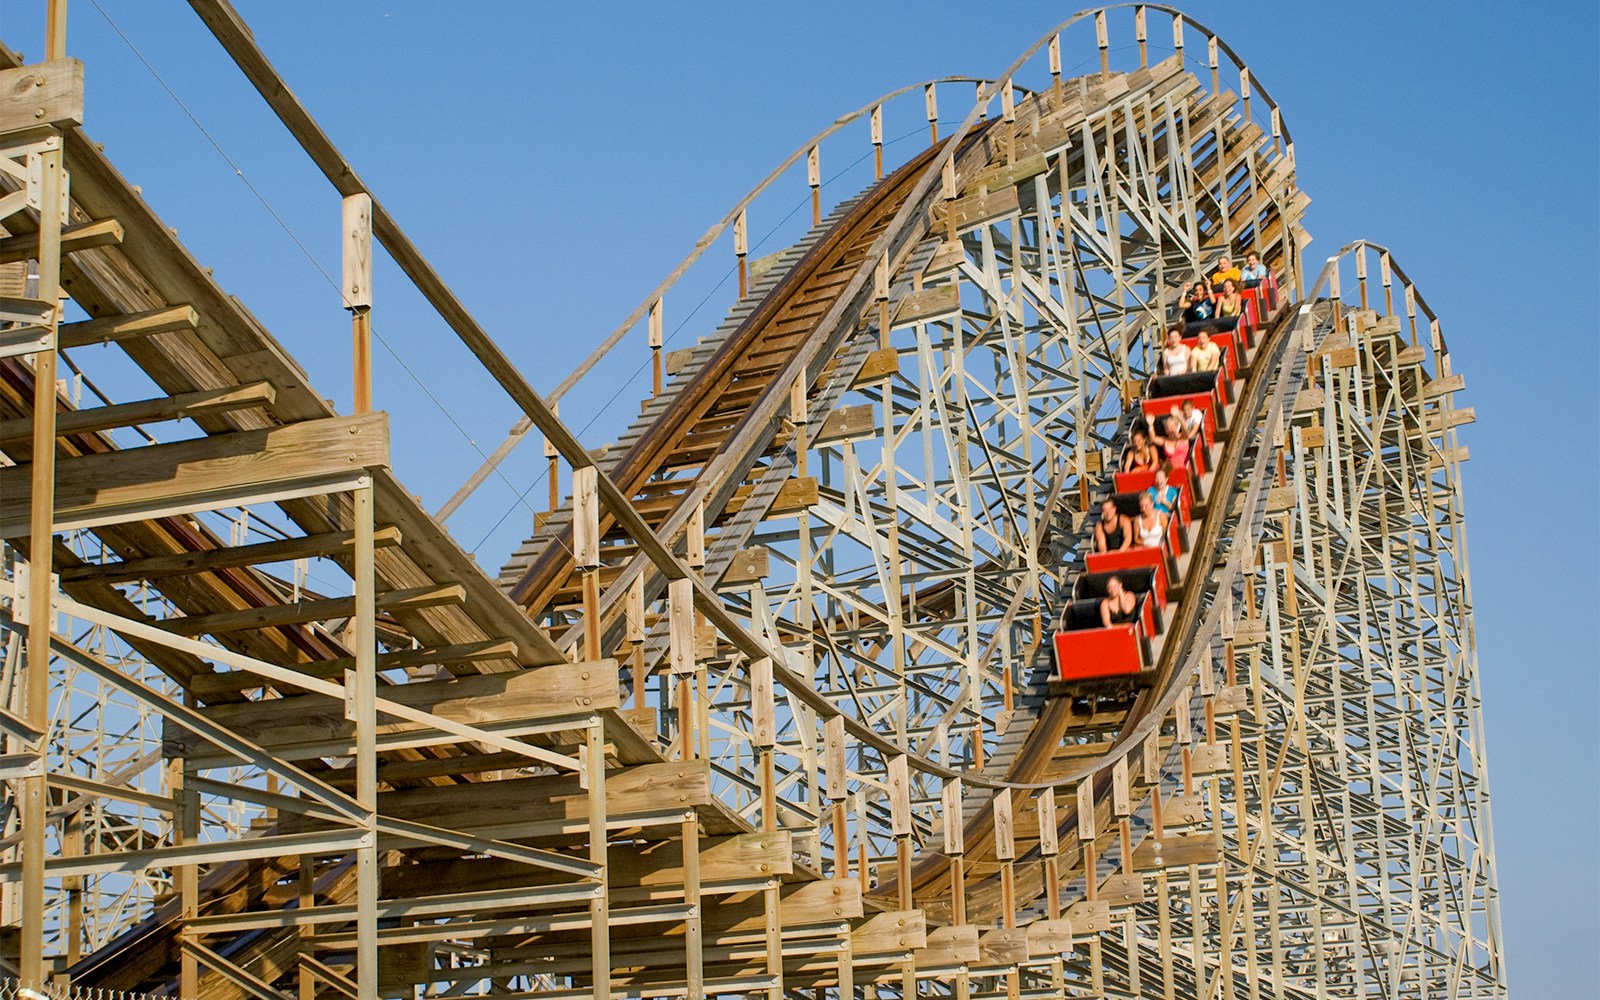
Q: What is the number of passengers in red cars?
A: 13